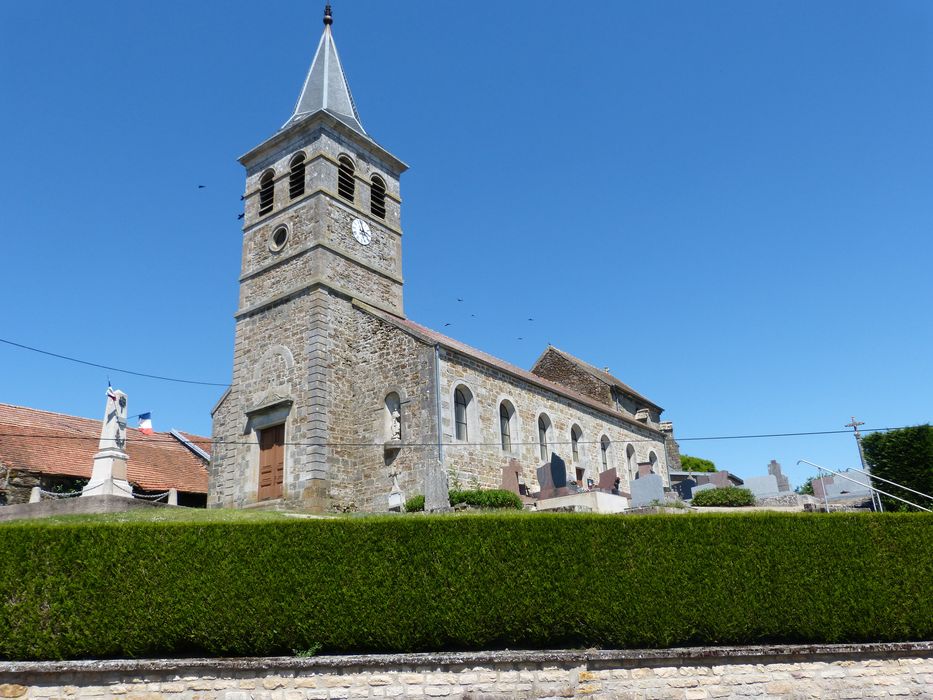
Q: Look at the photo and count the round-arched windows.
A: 11